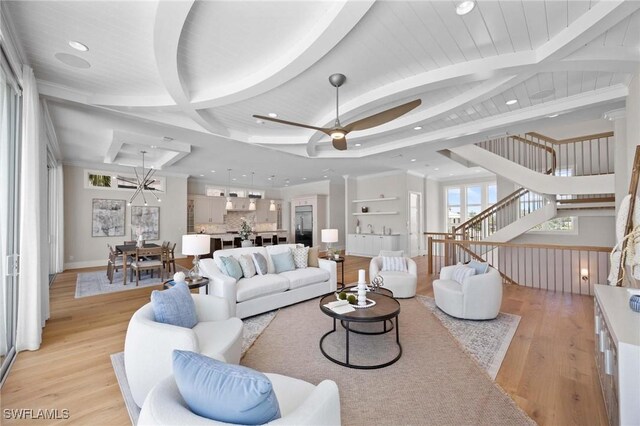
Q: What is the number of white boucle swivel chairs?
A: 4